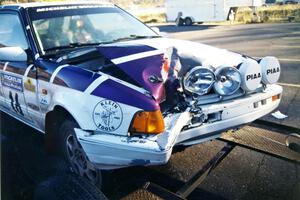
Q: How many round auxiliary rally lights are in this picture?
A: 4